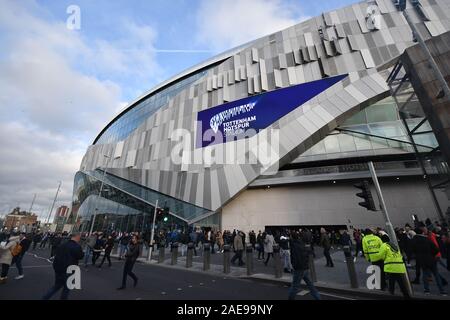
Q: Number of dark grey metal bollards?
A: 9